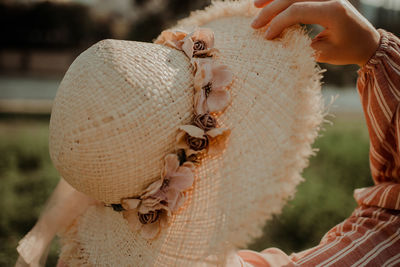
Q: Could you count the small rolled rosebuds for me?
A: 4